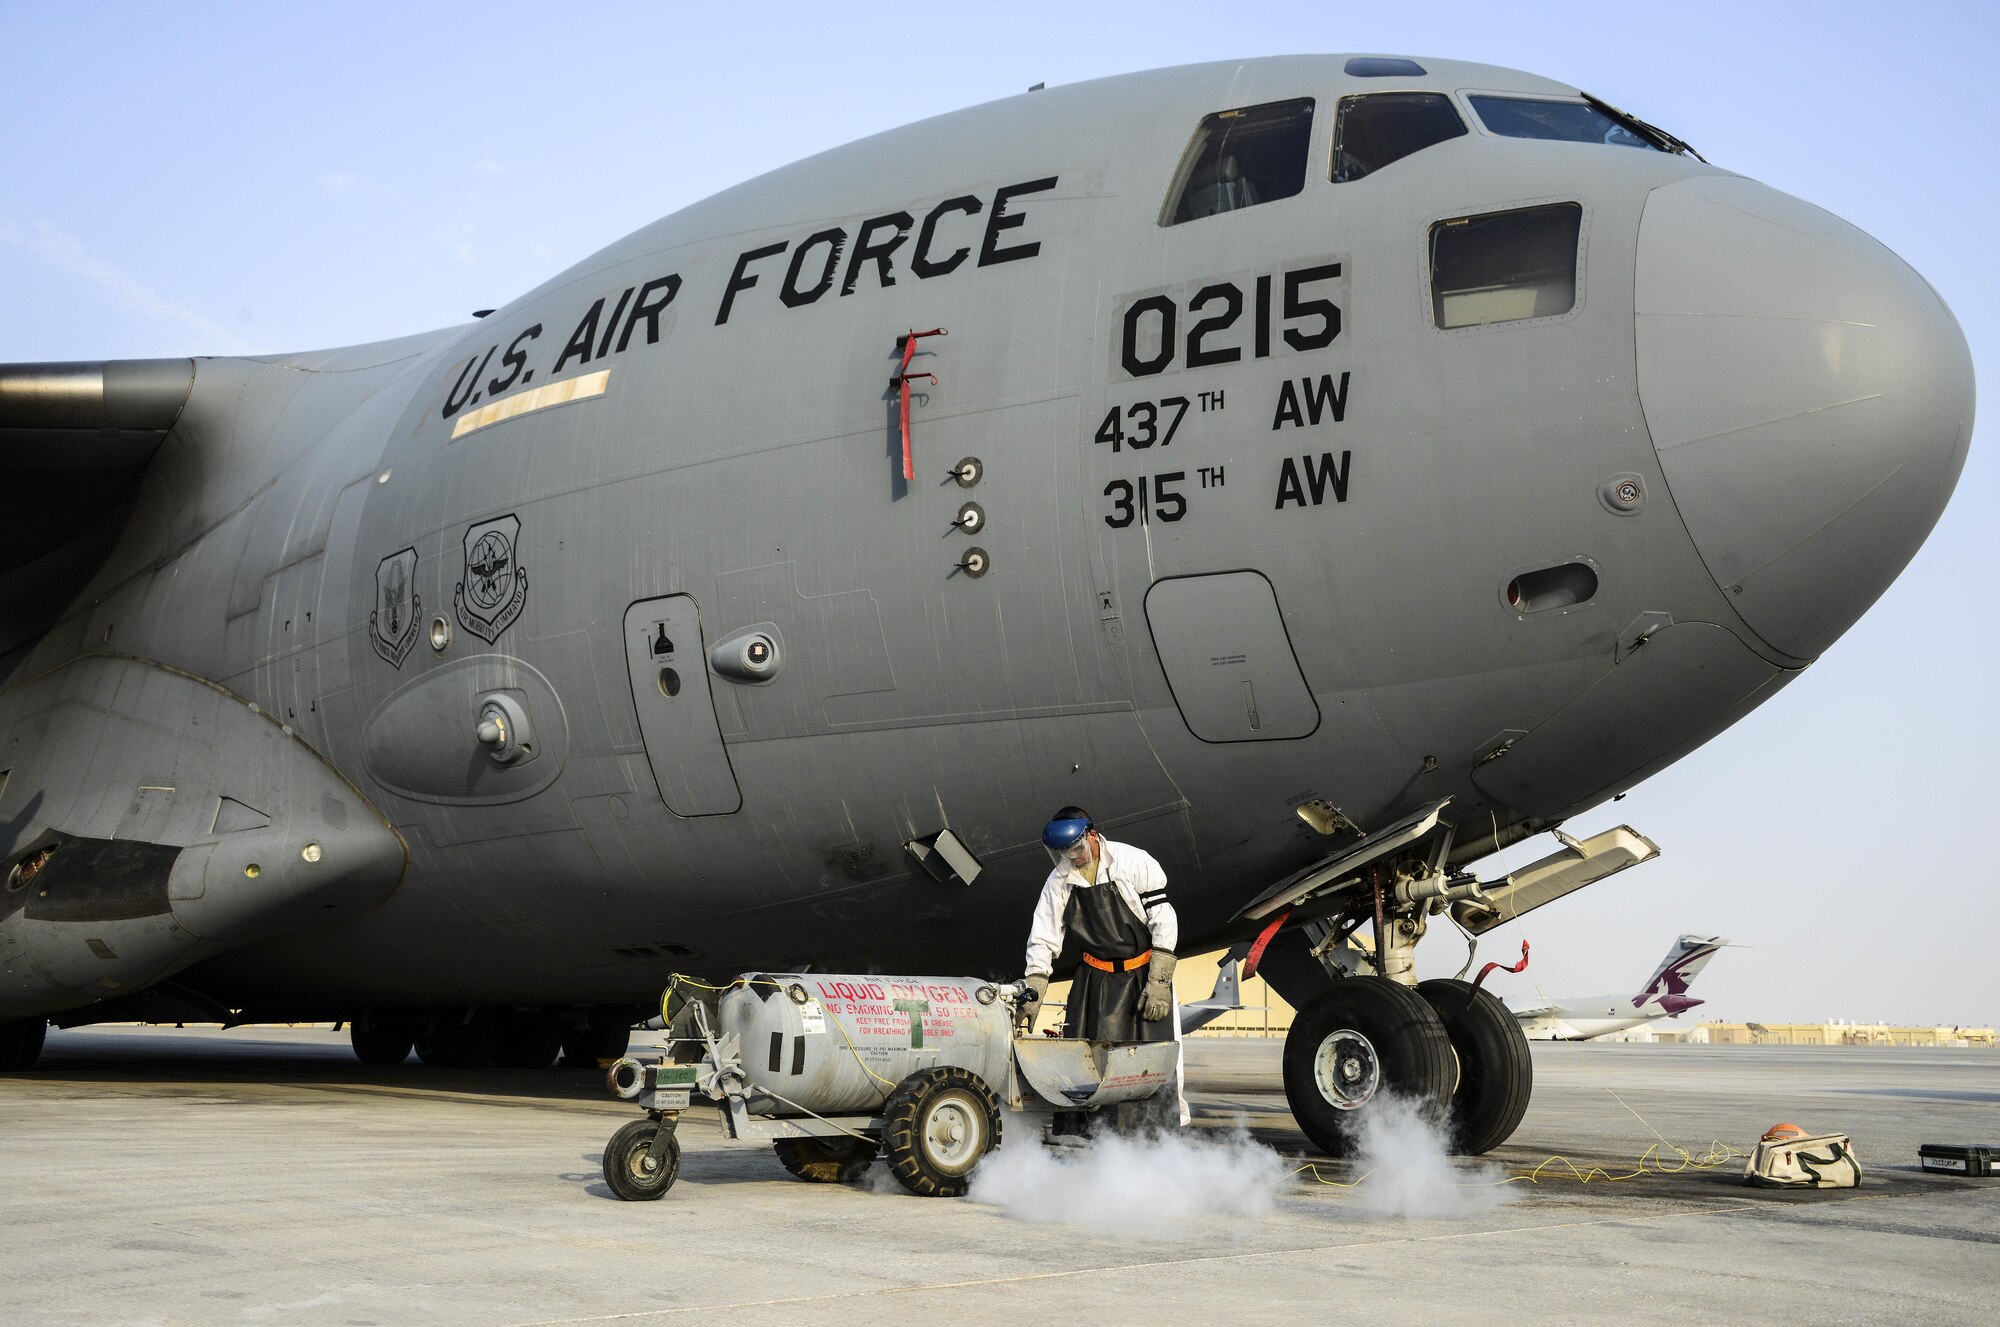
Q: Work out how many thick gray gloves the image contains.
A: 2